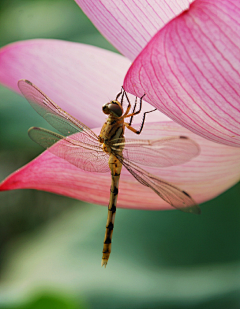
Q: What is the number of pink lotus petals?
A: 4